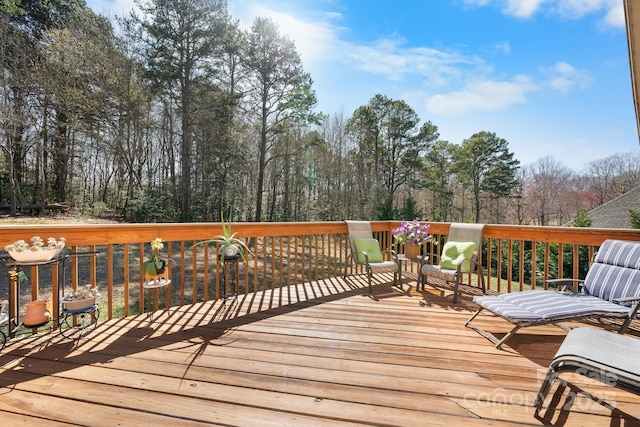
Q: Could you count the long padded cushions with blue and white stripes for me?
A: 1